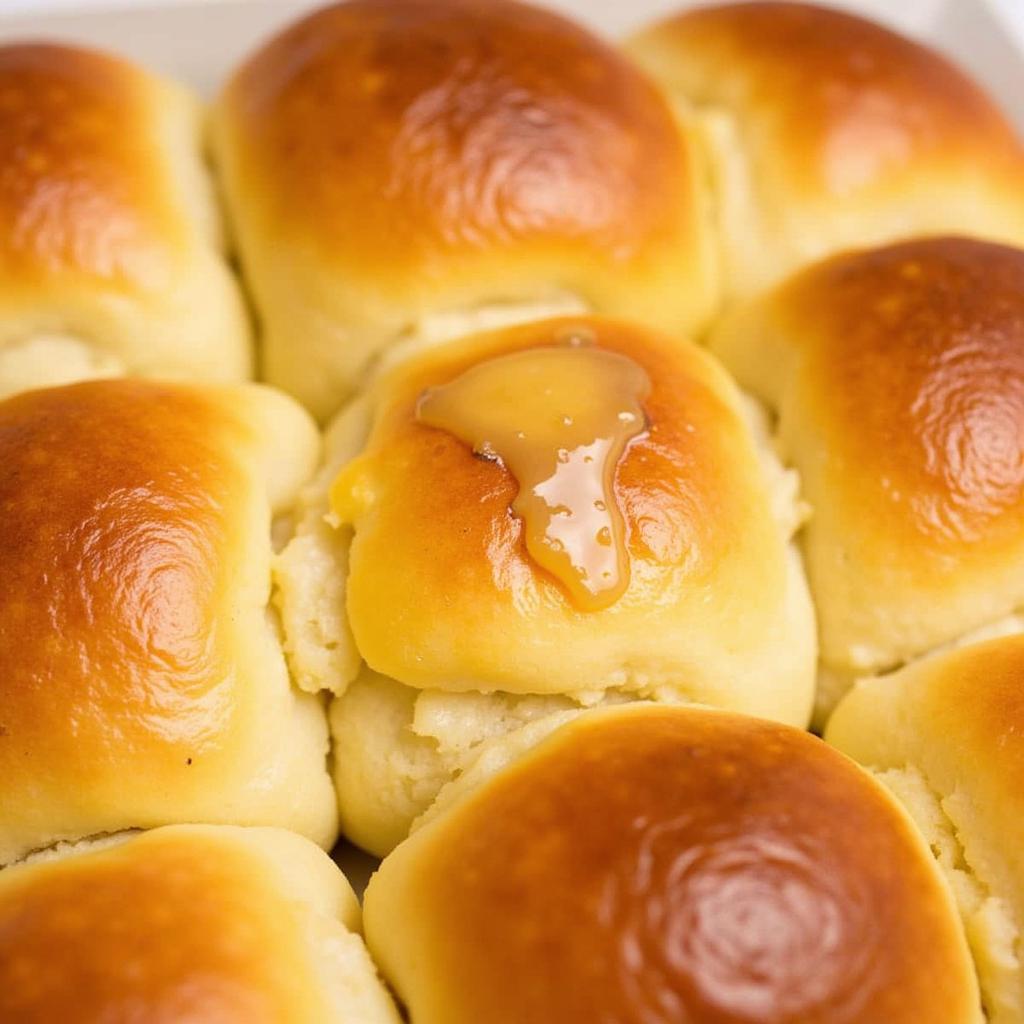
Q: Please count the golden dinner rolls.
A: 9